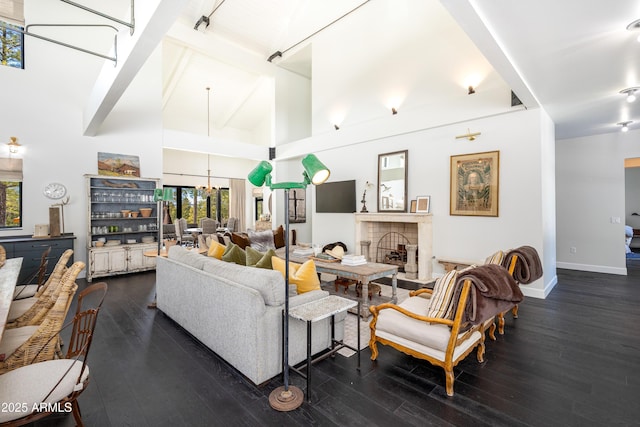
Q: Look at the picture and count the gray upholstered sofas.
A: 1